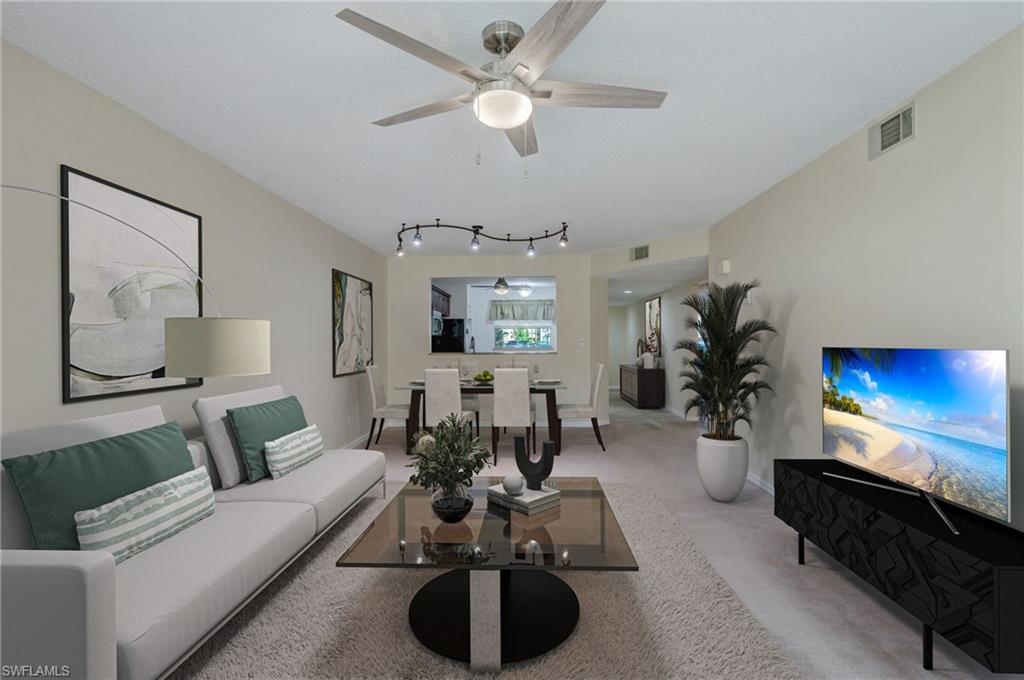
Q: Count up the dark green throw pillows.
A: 2